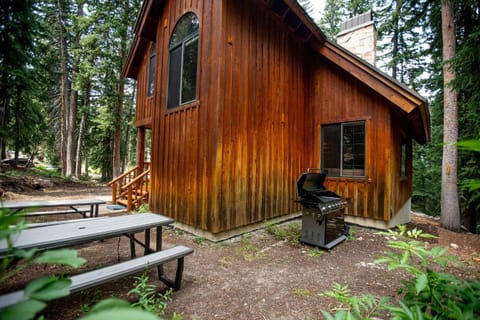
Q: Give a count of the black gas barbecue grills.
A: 1